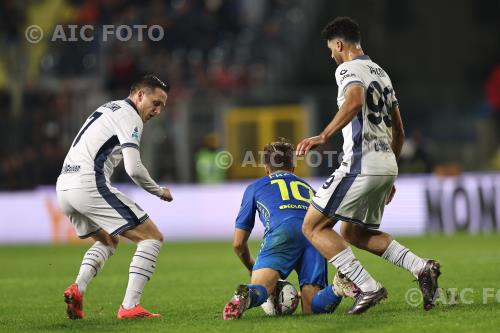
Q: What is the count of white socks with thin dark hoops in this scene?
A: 4